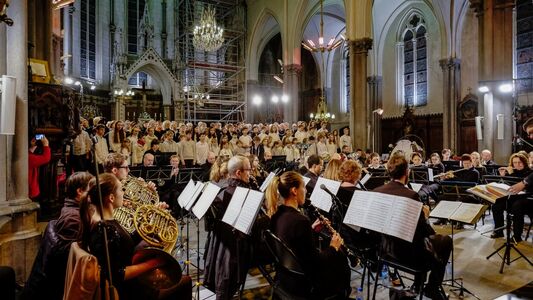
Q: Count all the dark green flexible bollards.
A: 0